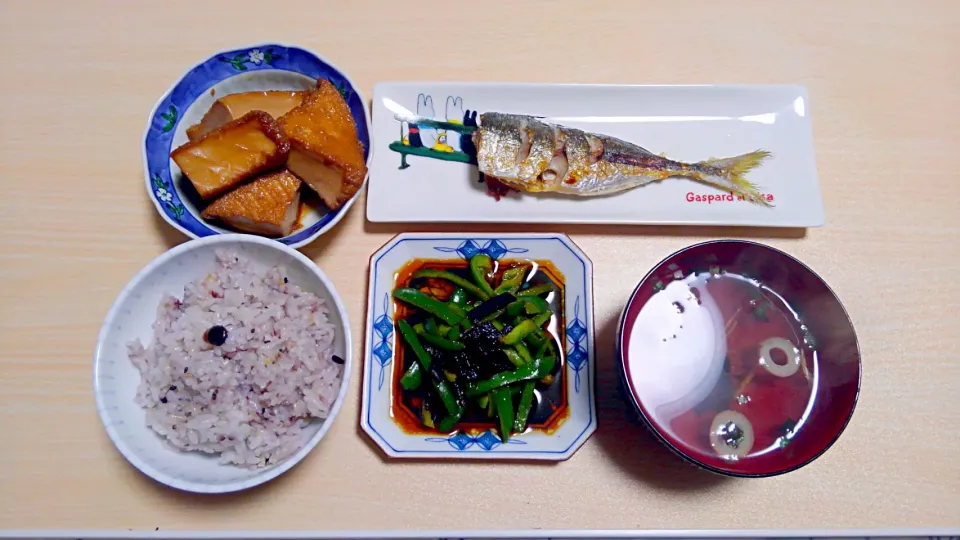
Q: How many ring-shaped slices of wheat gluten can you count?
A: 2